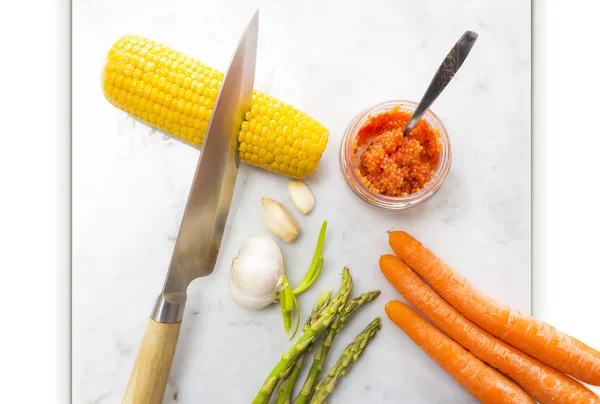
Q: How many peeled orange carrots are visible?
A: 3